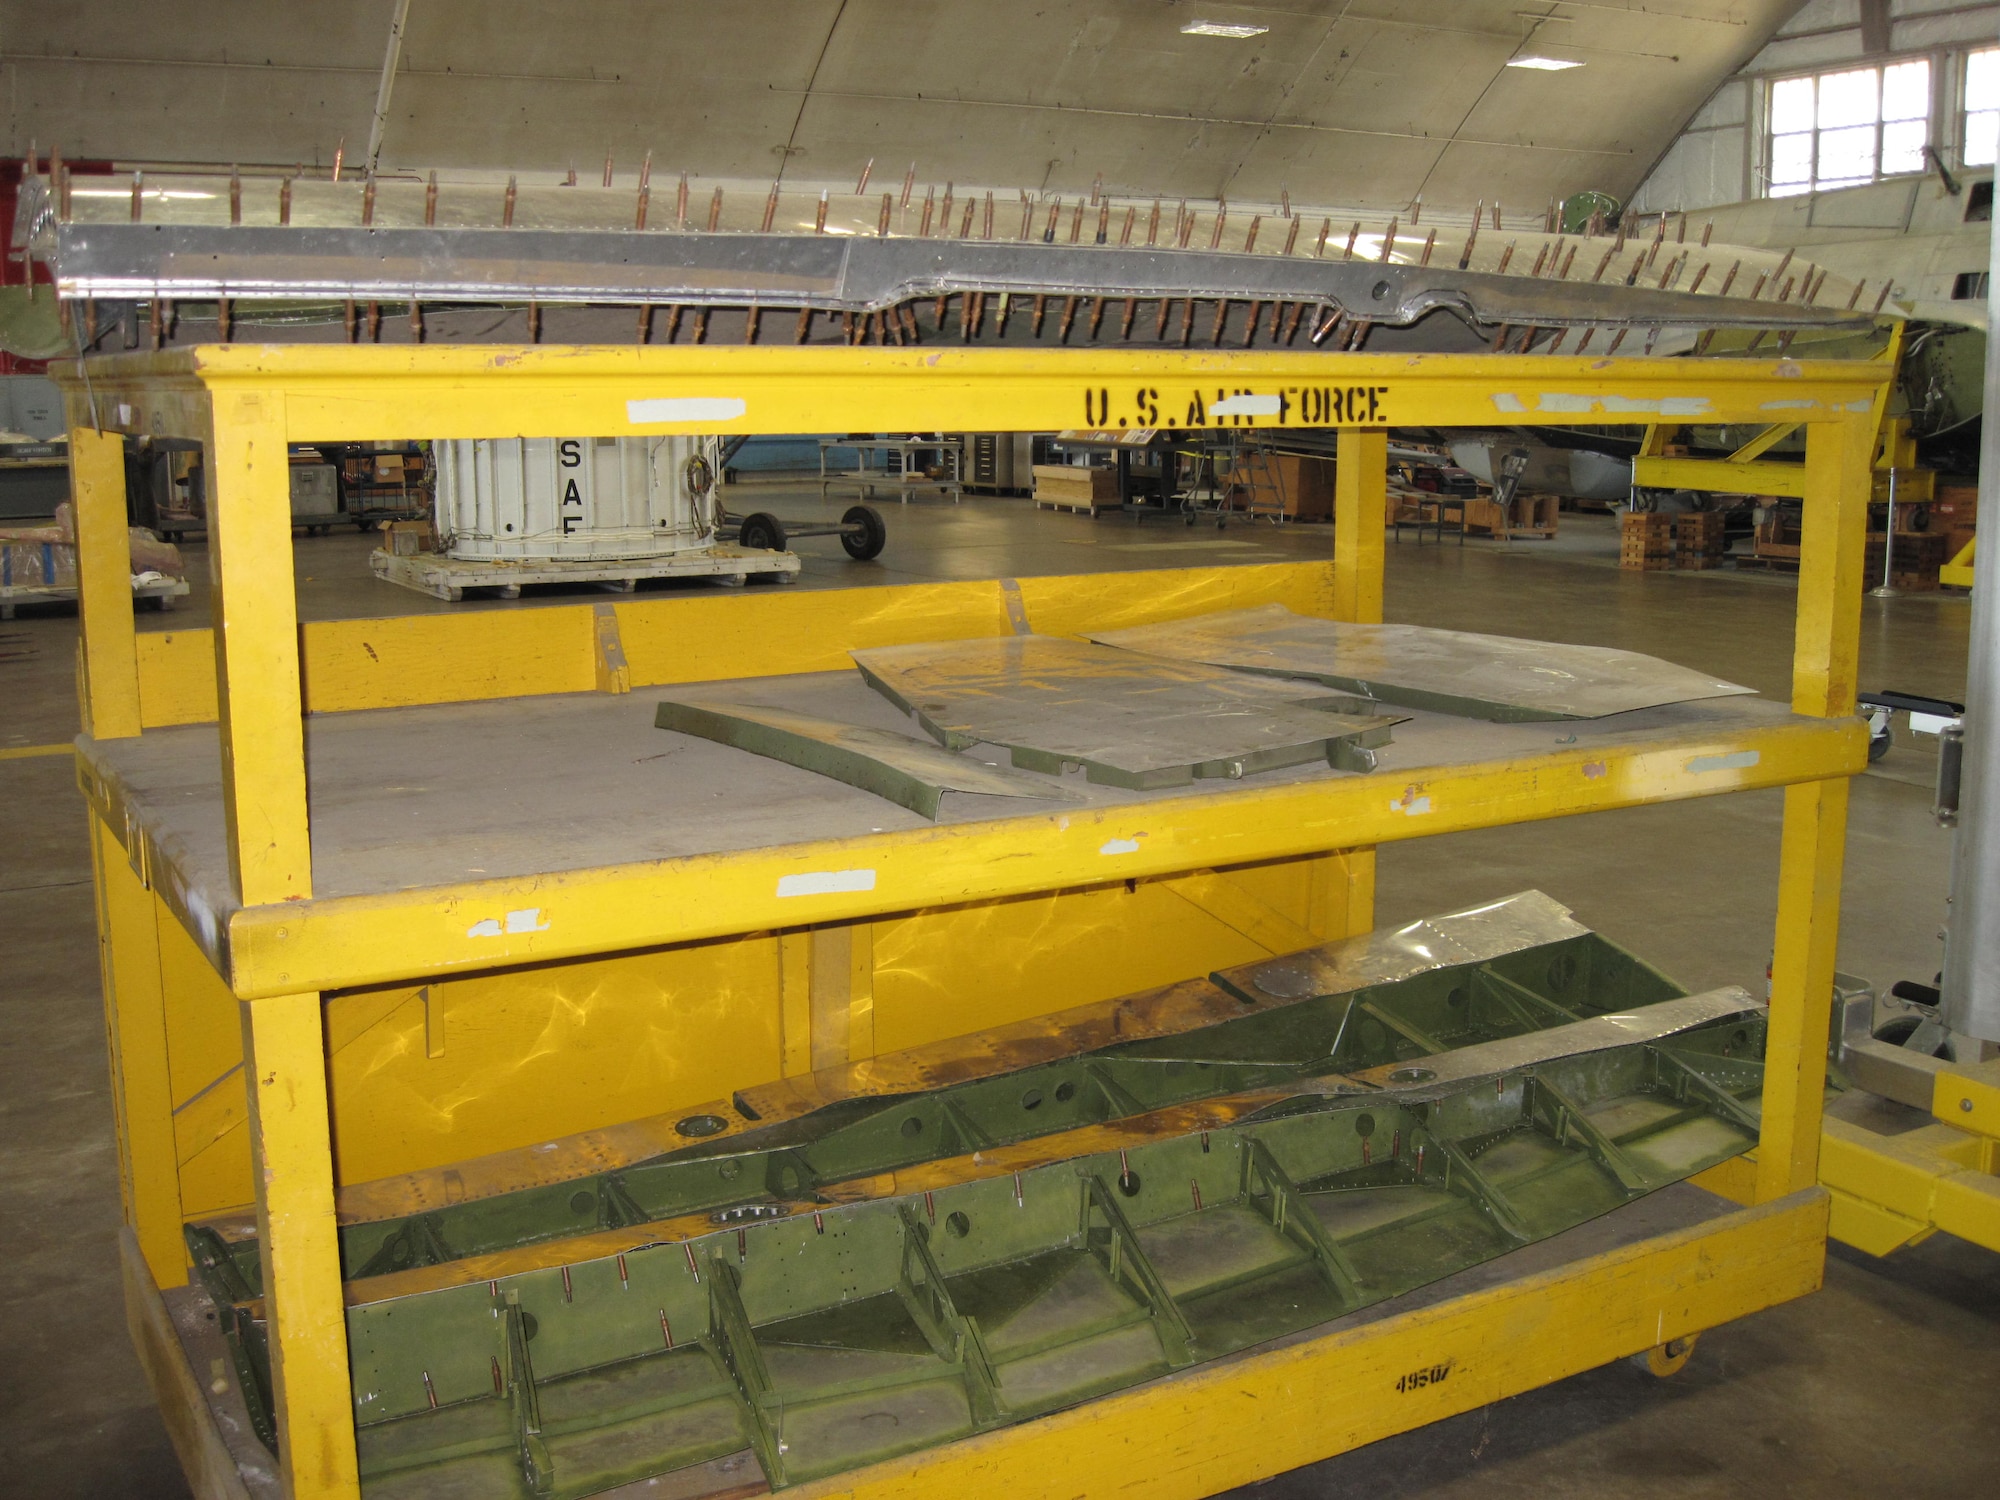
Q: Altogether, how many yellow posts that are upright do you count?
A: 4